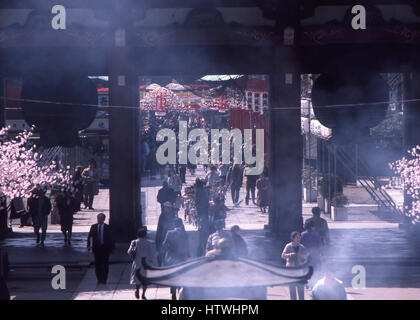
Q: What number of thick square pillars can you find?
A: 2